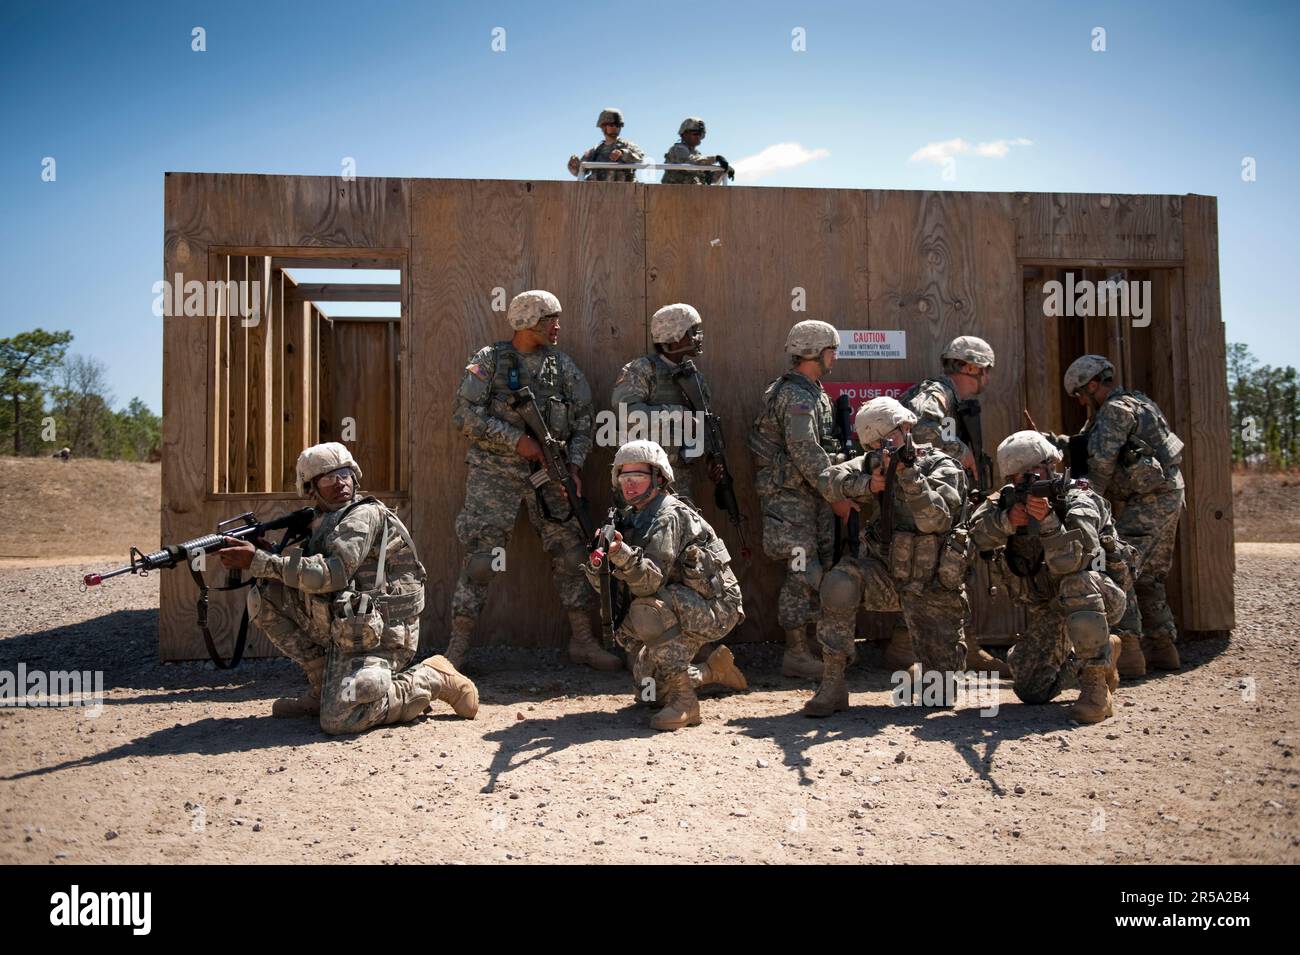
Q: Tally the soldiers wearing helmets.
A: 11